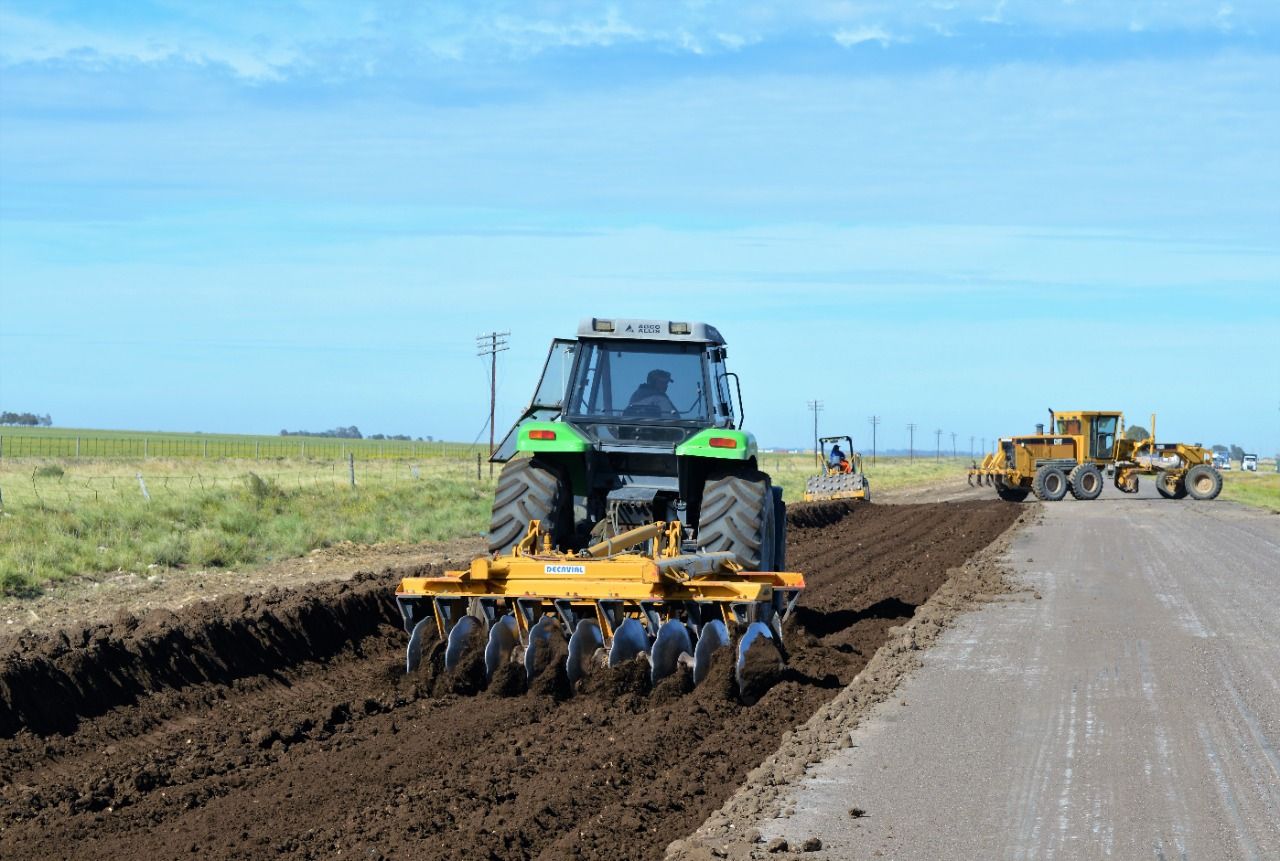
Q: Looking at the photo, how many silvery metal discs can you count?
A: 9